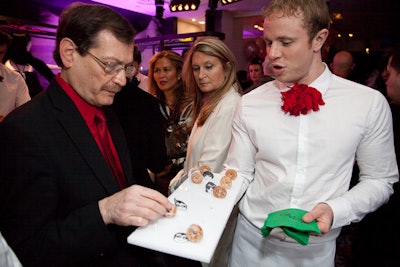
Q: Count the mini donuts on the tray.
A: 7